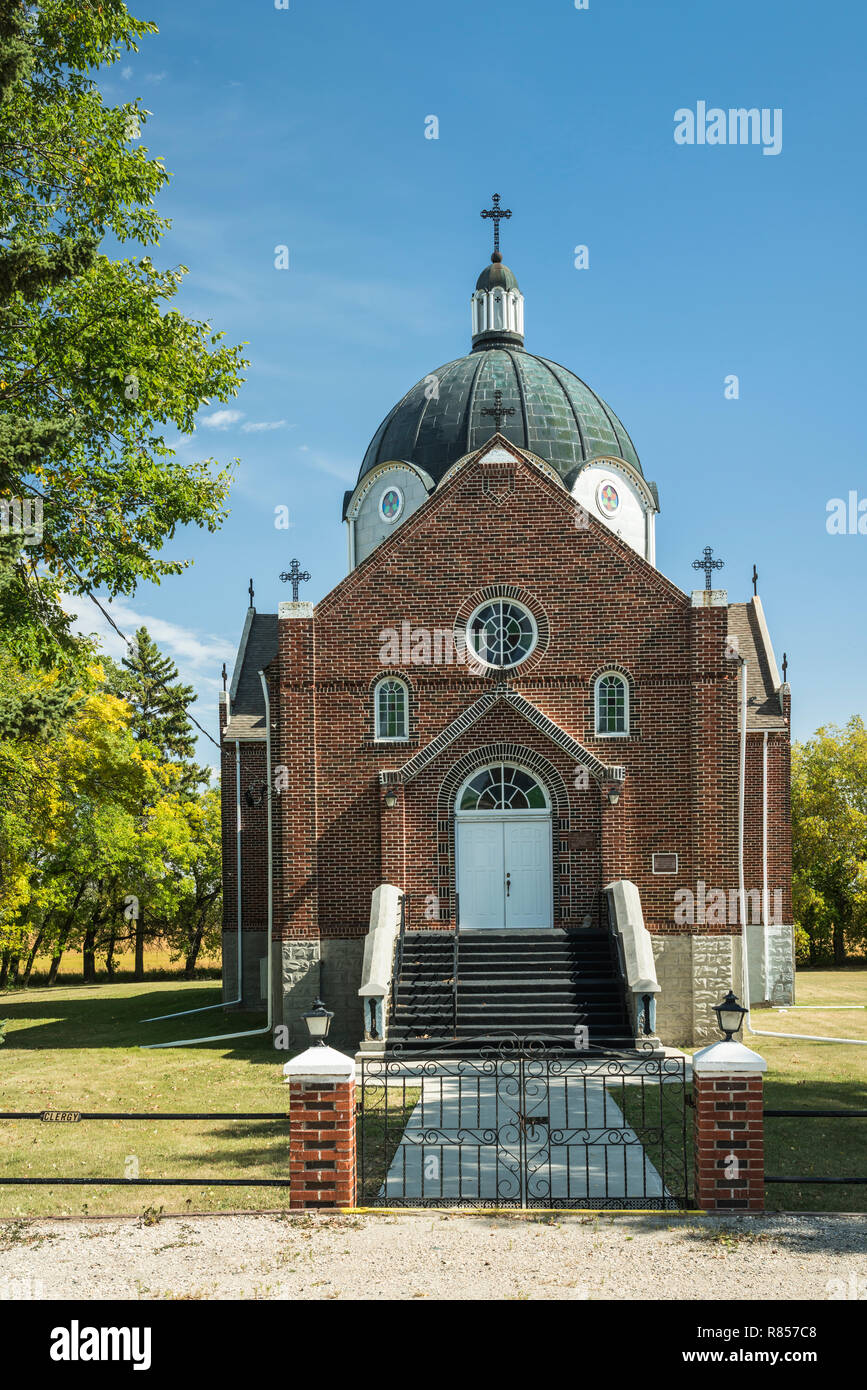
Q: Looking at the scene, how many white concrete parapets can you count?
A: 2